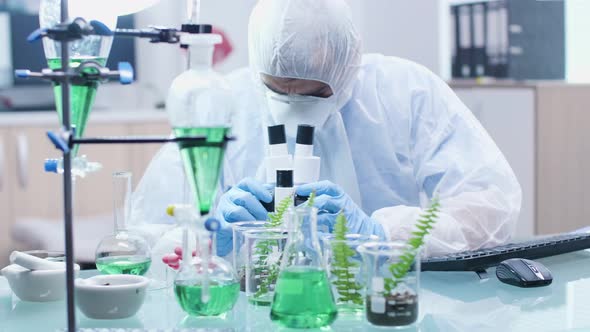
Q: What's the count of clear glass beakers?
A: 4